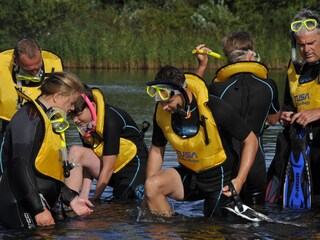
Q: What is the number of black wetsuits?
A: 6